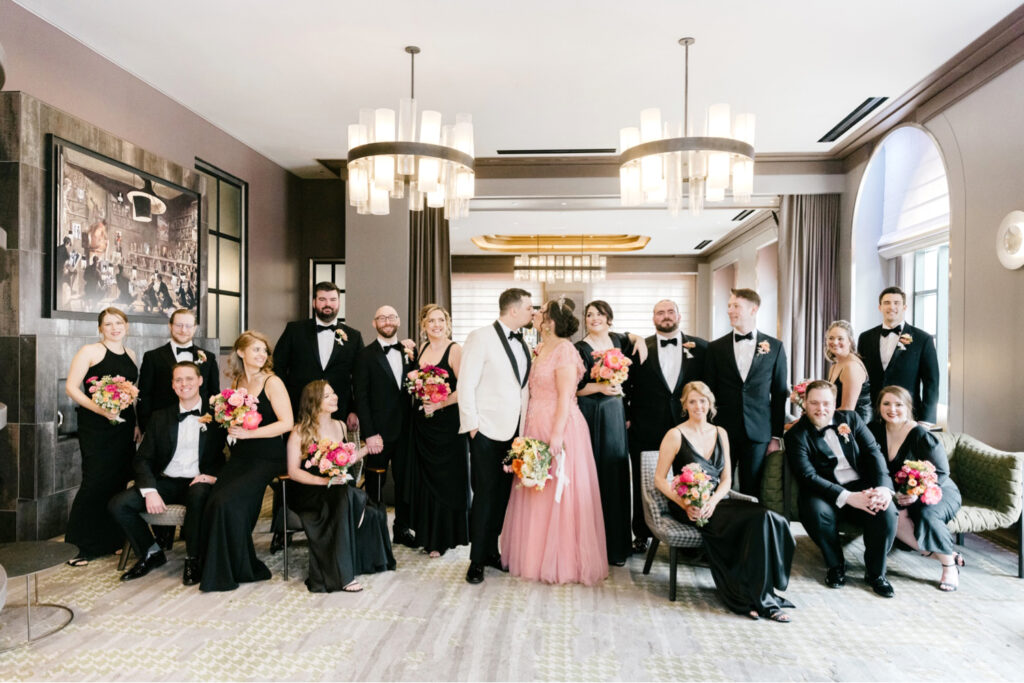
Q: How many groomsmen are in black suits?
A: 8